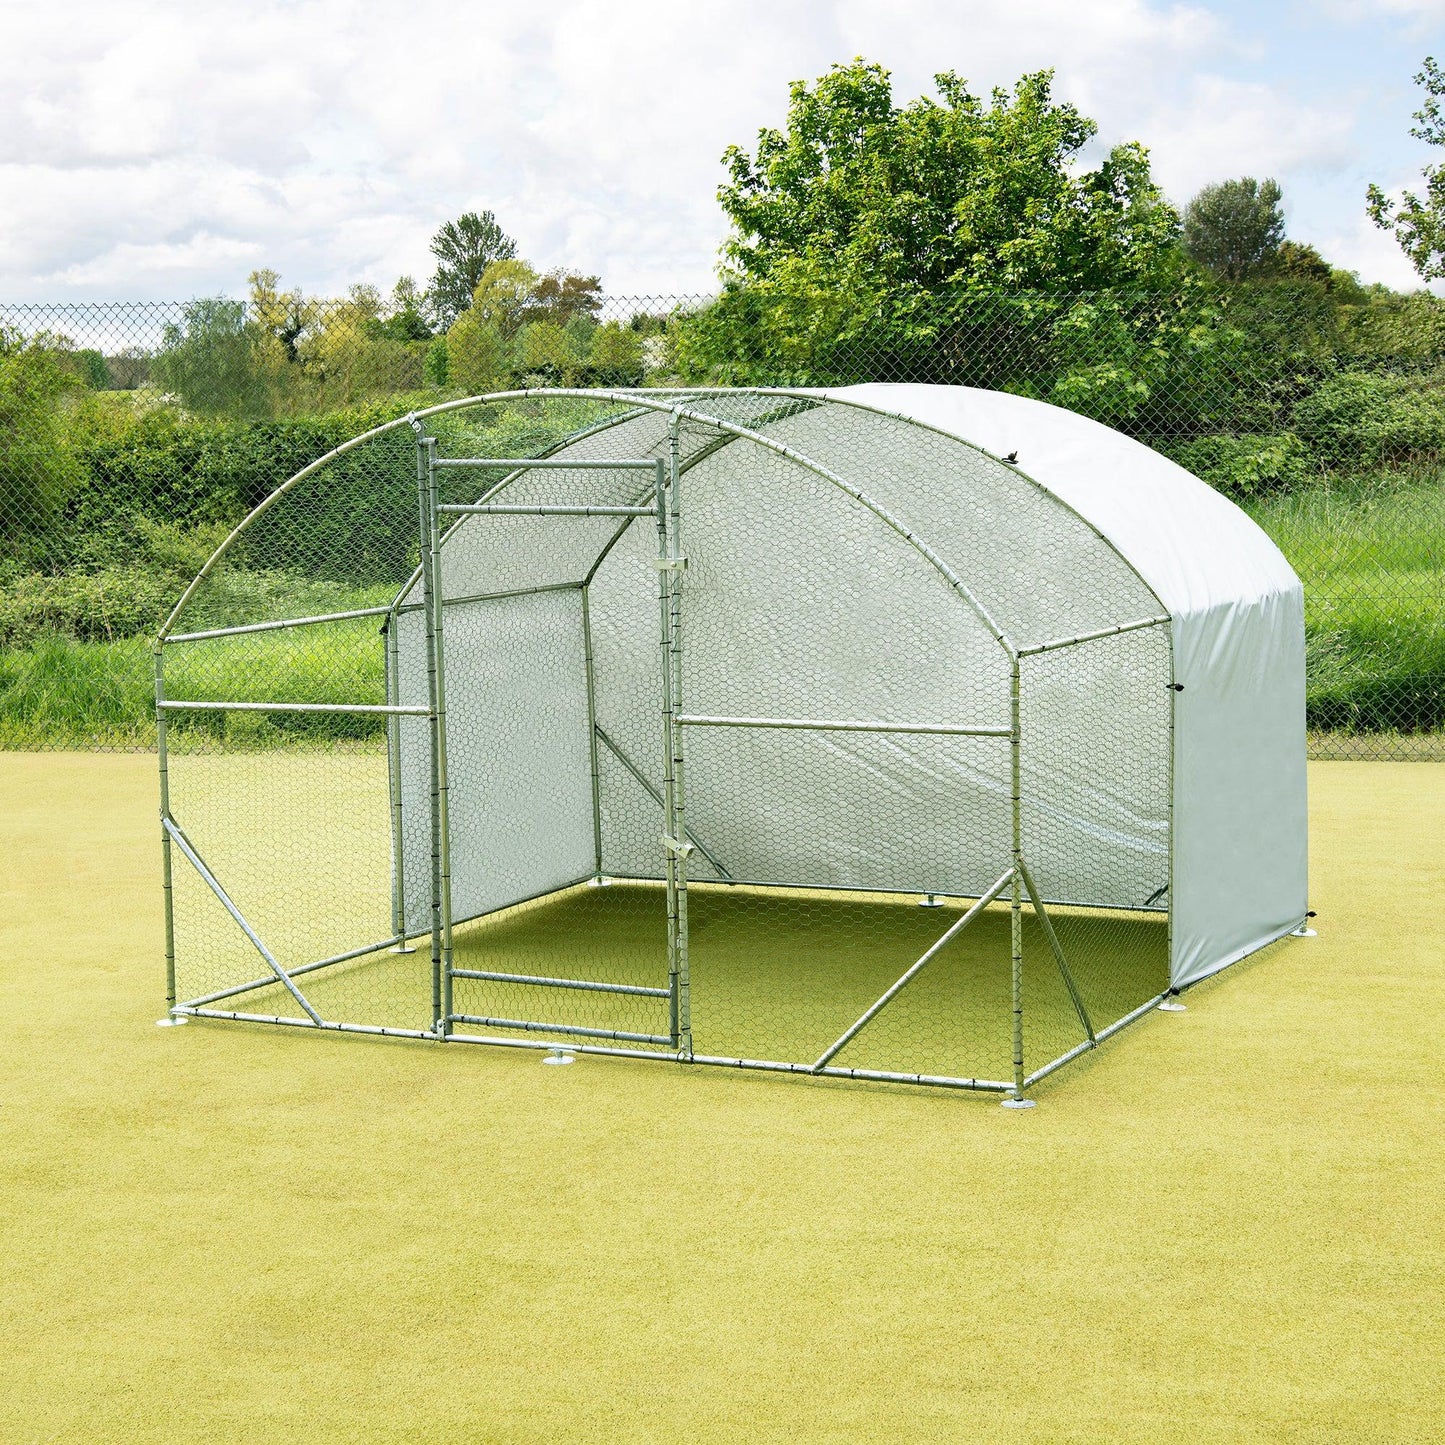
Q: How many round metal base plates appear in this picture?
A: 8